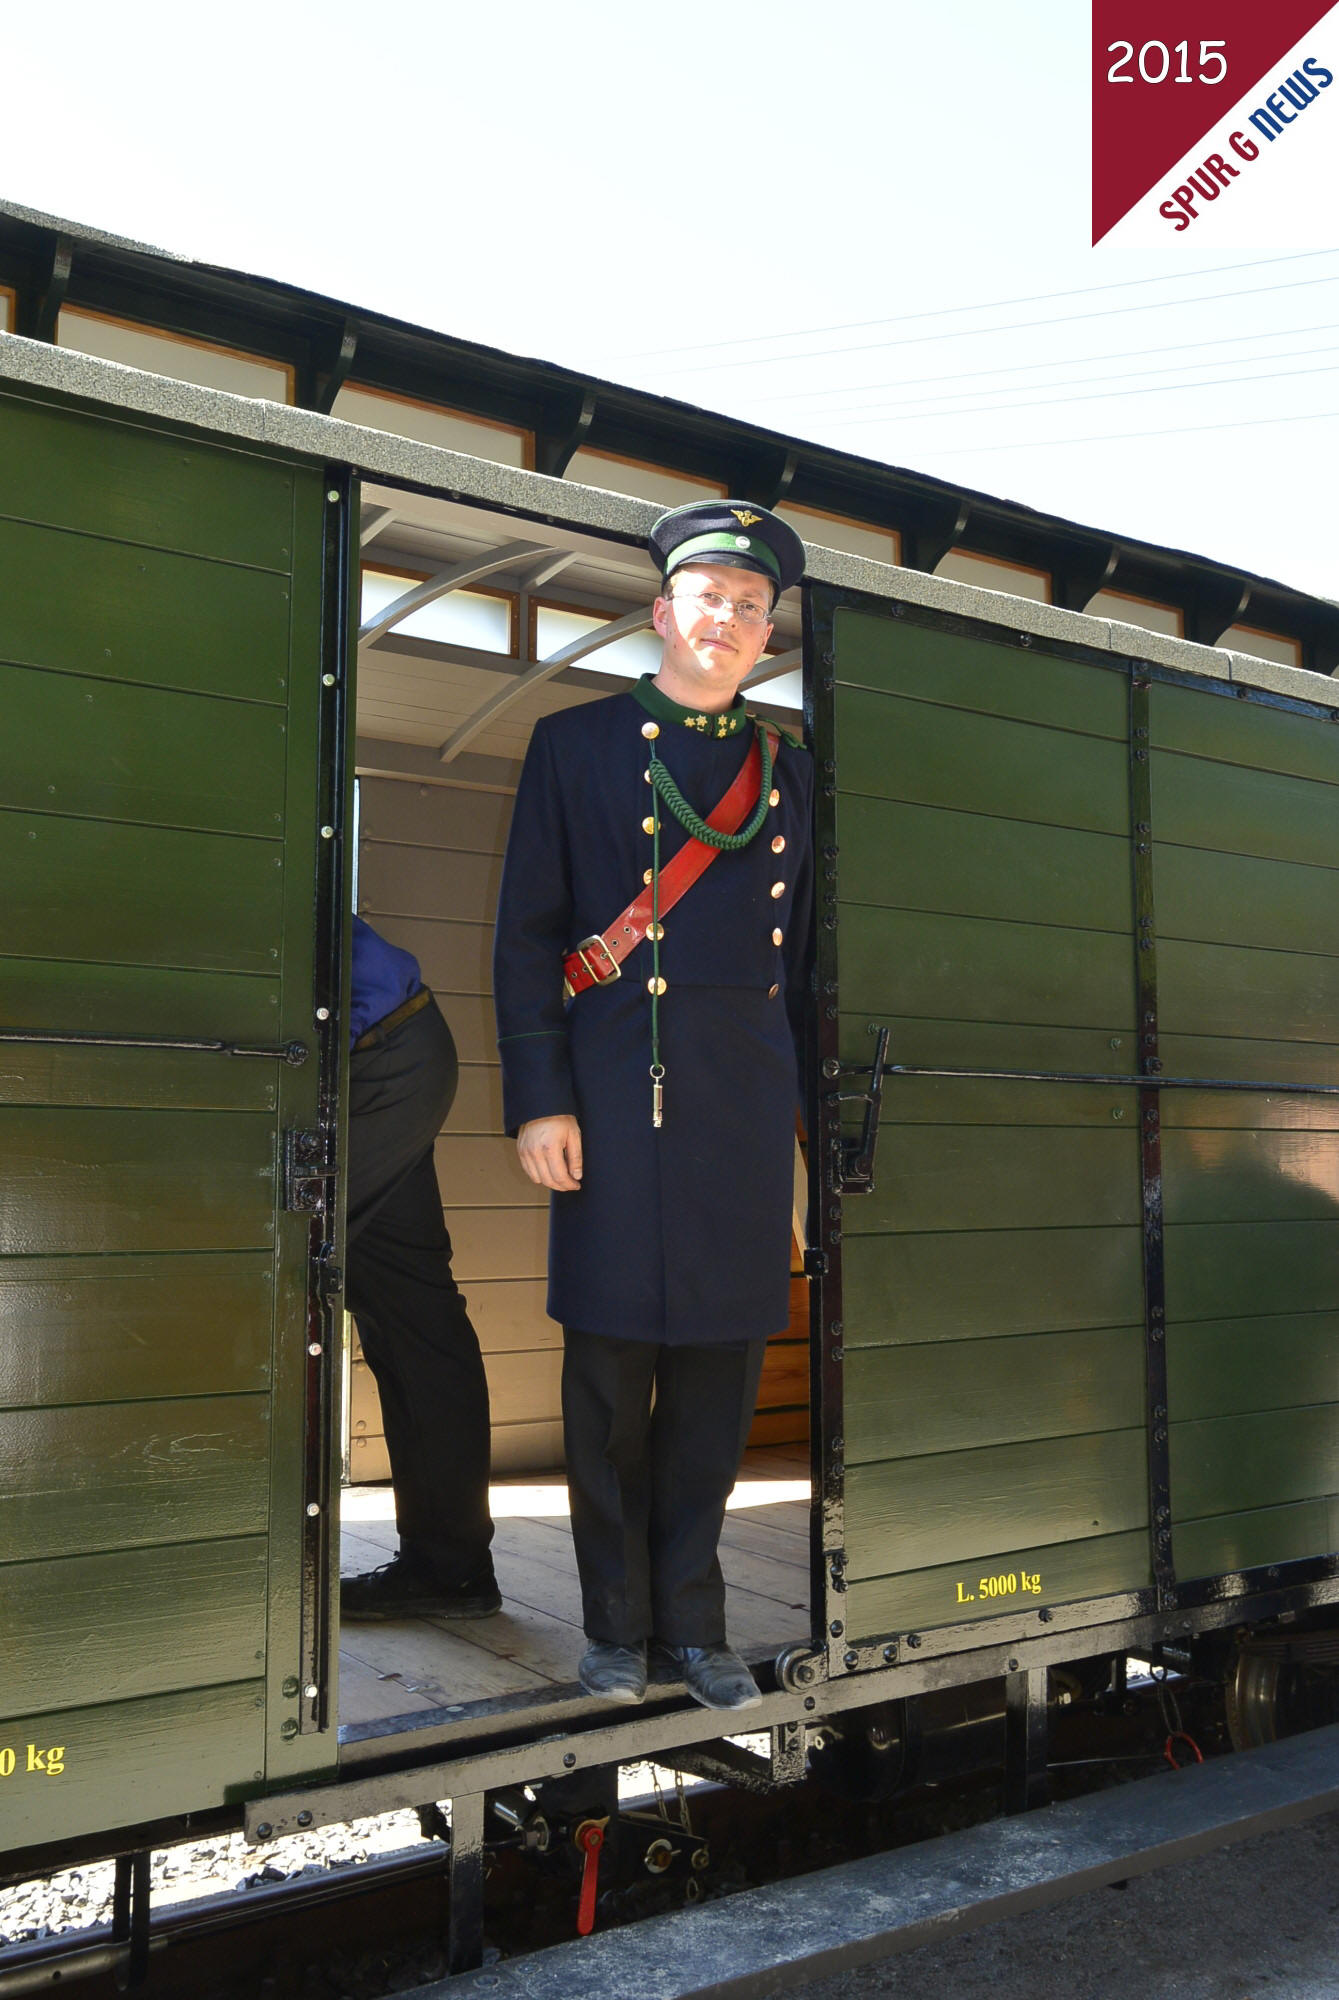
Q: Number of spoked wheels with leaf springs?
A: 1